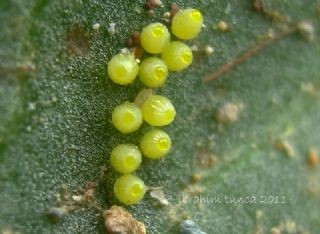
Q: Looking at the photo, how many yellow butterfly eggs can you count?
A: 10